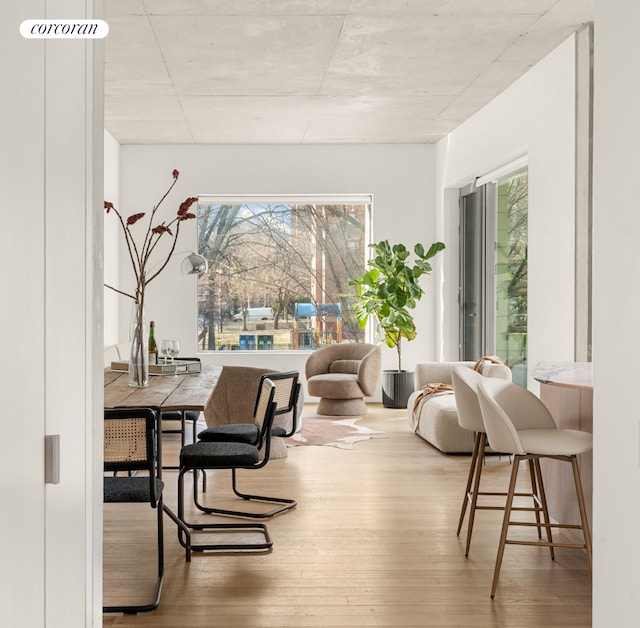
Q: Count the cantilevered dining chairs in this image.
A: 4